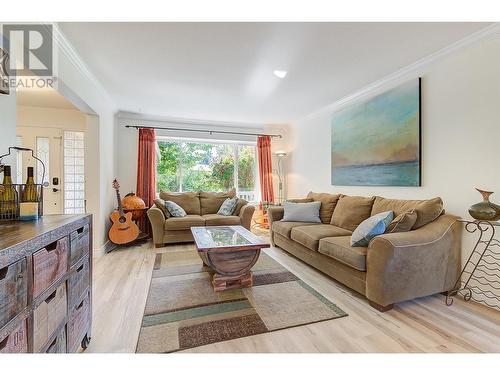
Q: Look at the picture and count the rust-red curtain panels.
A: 2